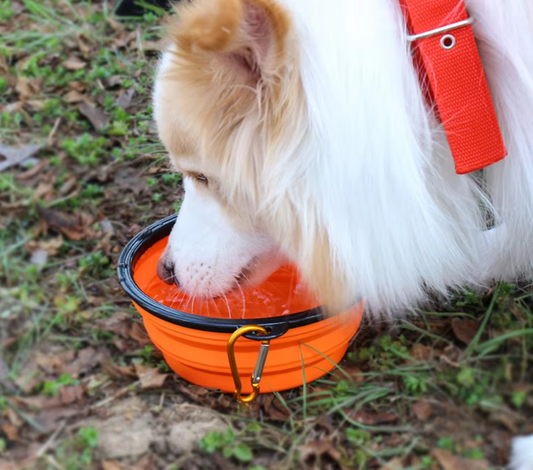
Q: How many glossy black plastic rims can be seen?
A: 1